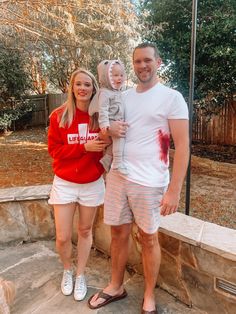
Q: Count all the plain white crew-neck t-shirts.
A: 1